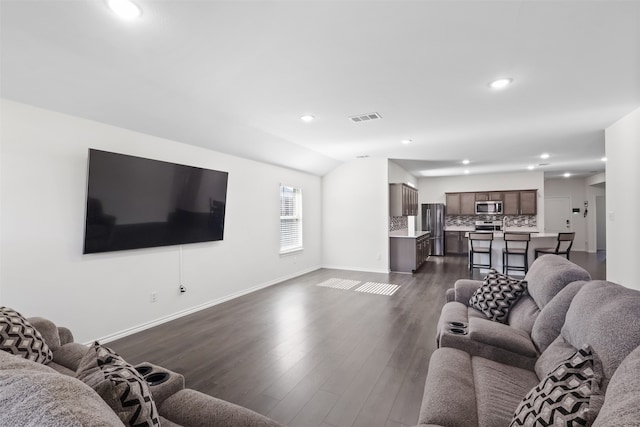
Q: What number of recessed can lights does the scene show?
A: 10